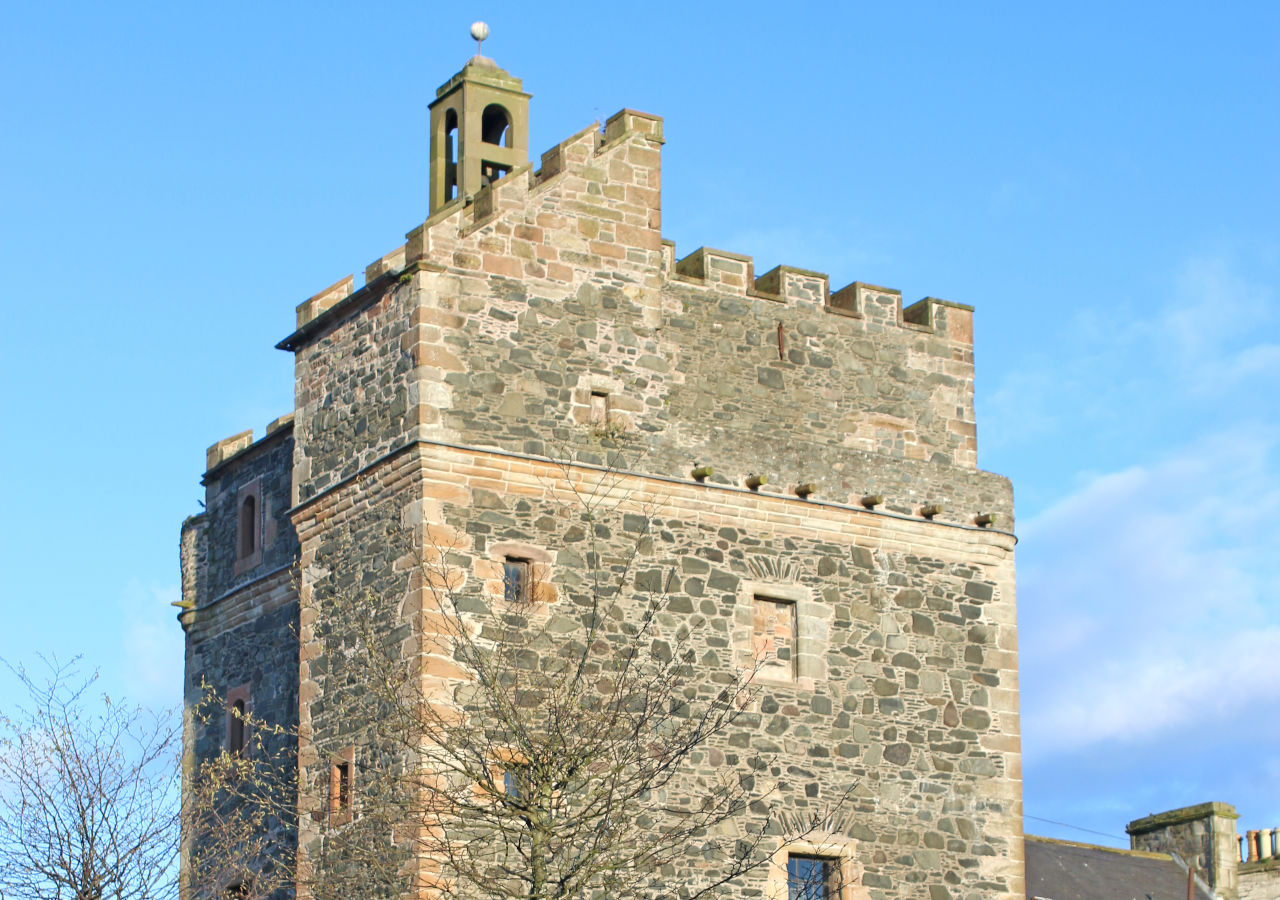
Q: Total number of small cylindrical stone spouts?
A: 6